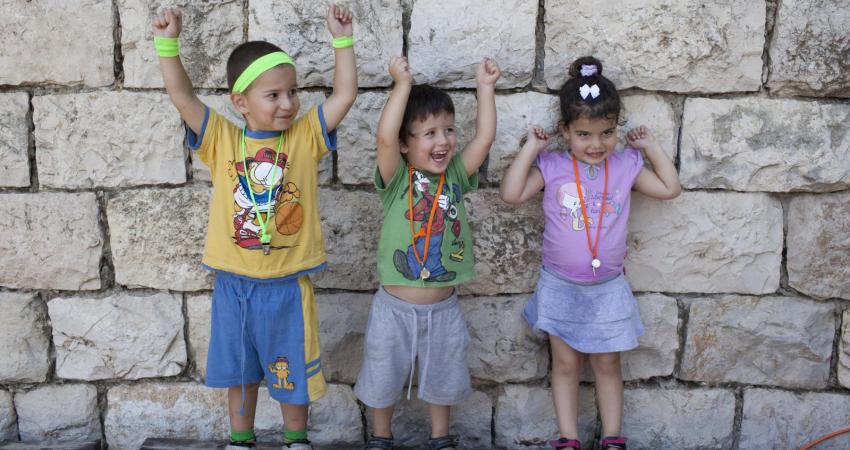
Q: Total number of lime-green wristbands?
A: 2